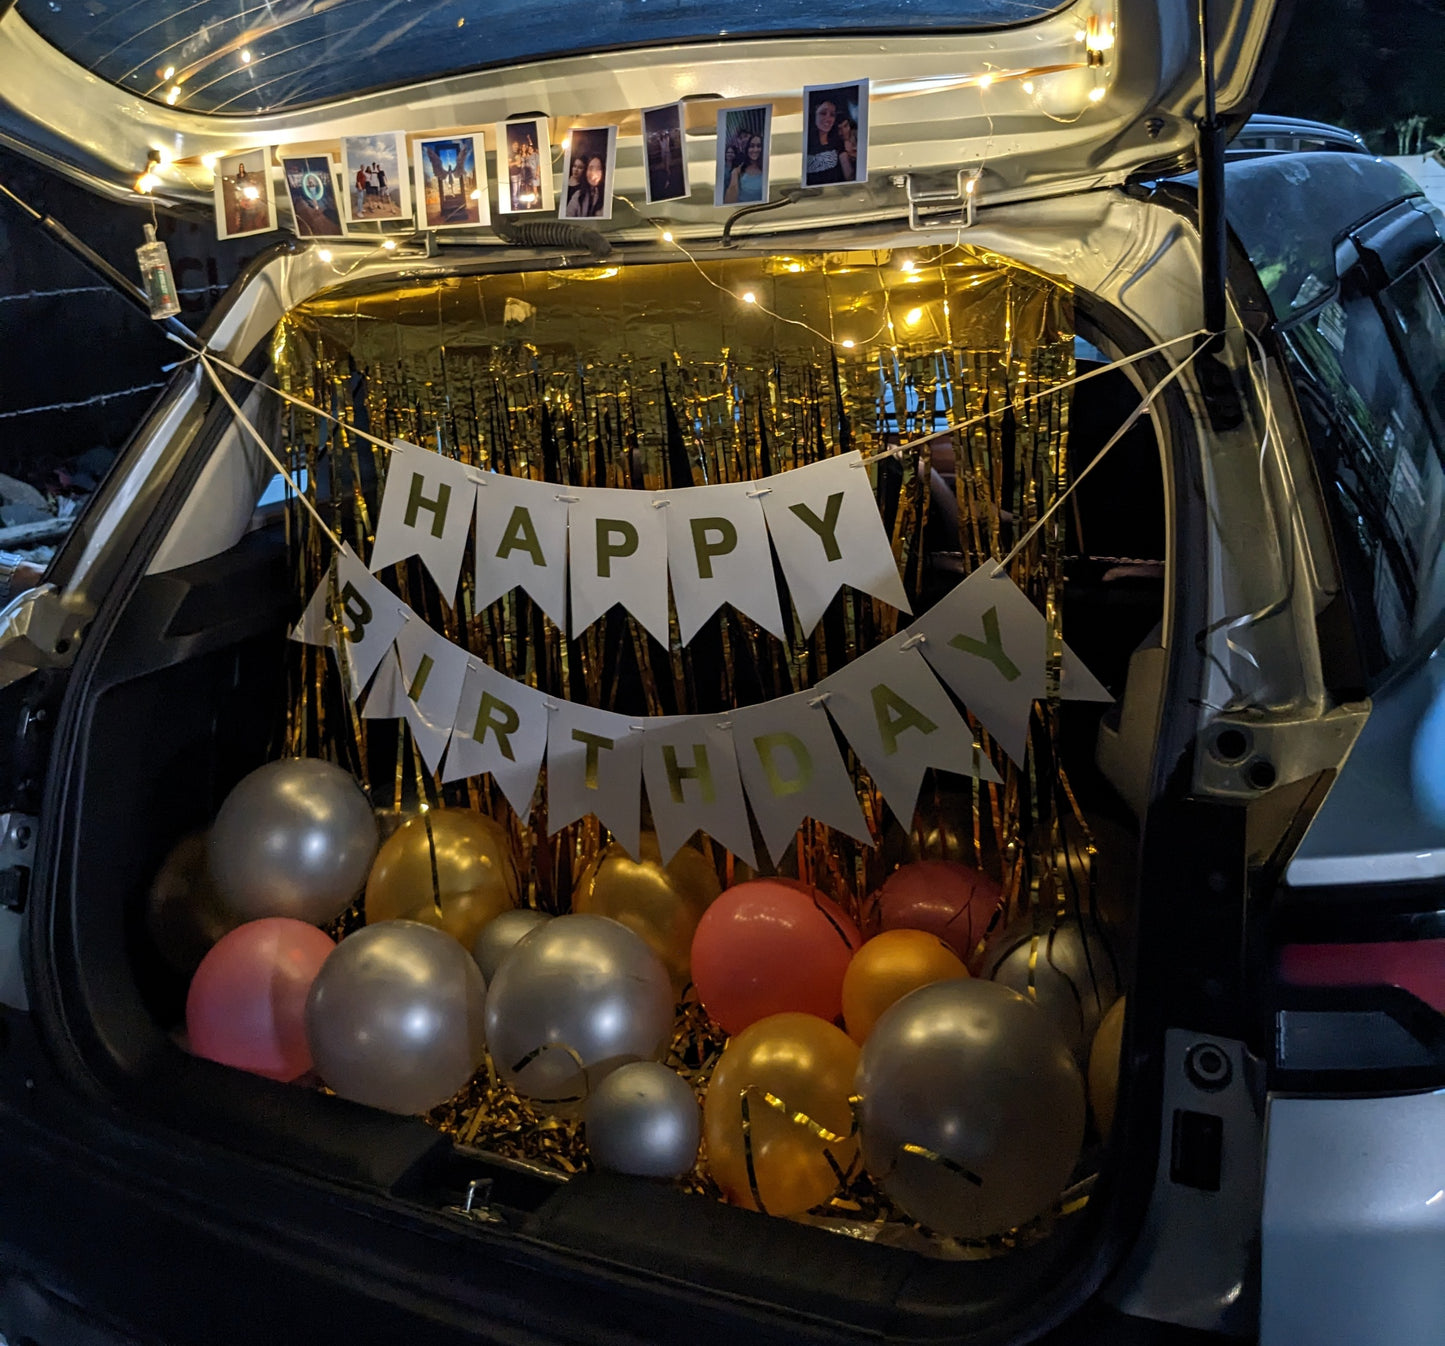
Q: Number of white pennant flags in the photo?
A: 13